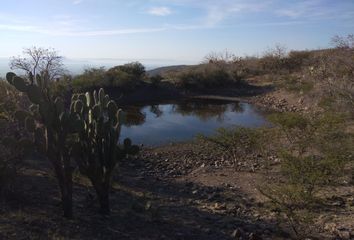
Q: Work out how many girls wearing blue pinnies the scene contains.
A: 0